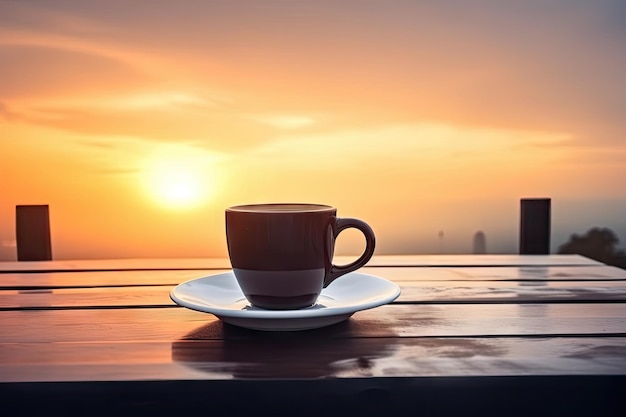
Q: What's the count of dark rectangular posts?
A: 2